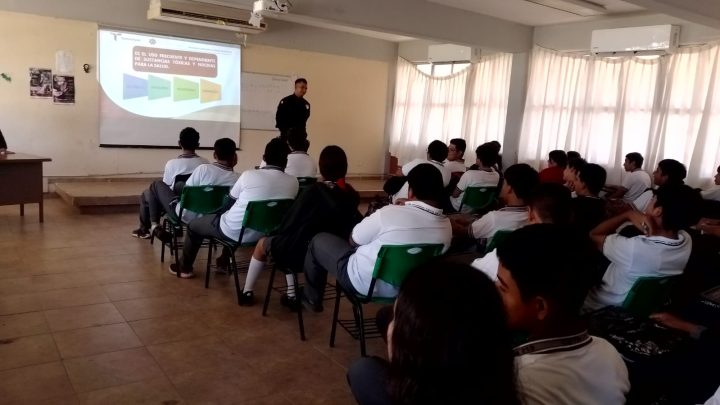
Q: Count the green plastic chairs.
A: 7